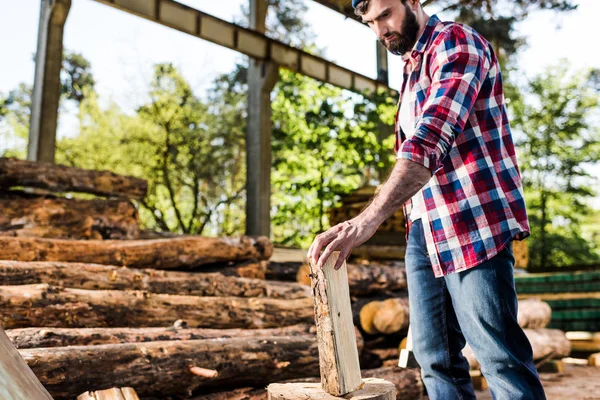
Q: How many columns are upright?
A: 3